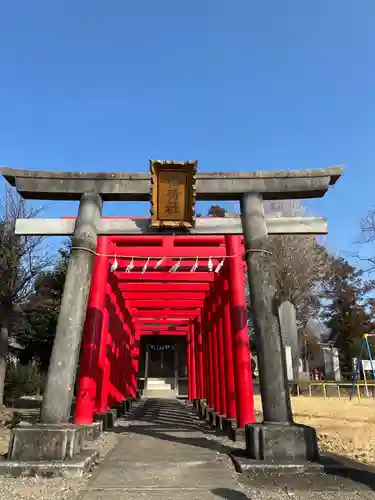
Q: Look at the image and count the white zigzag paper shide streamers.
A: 8